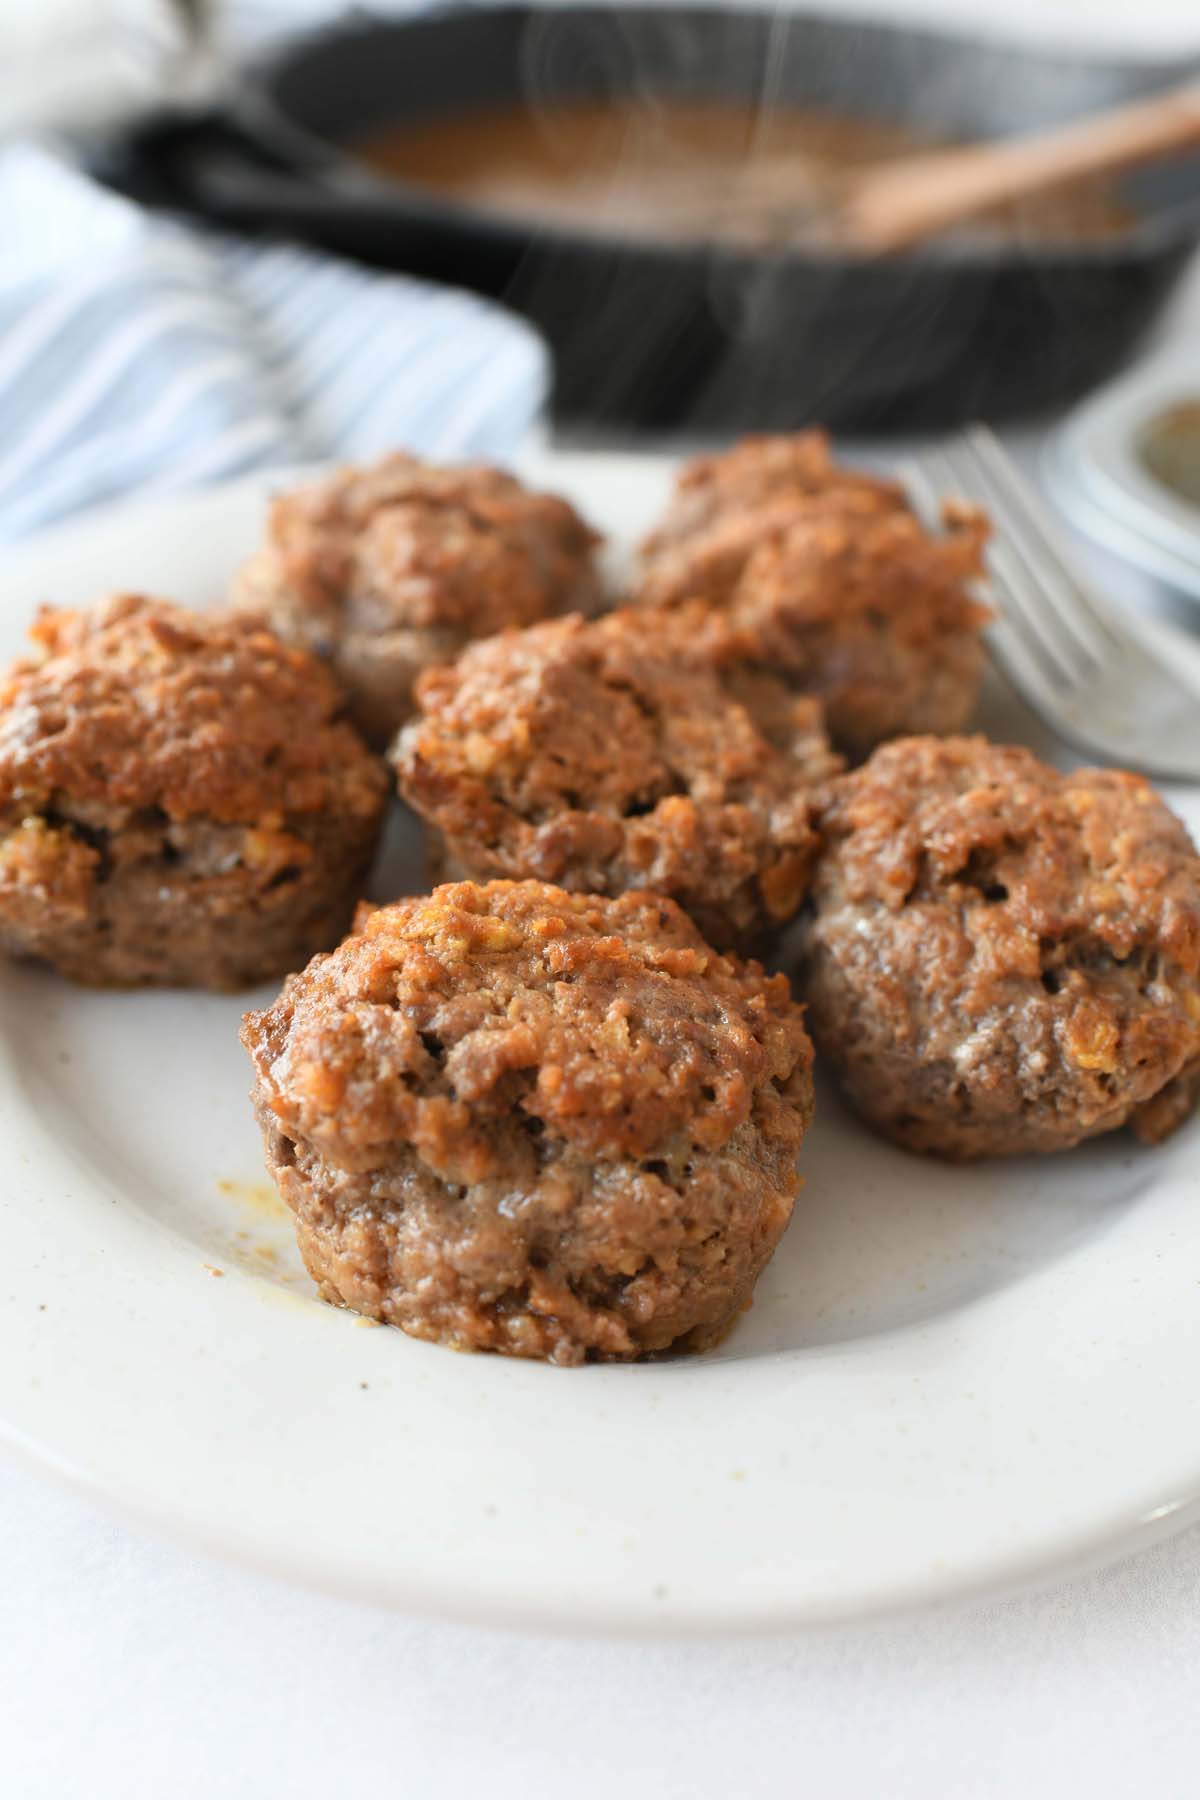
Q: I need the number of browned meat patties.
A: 6